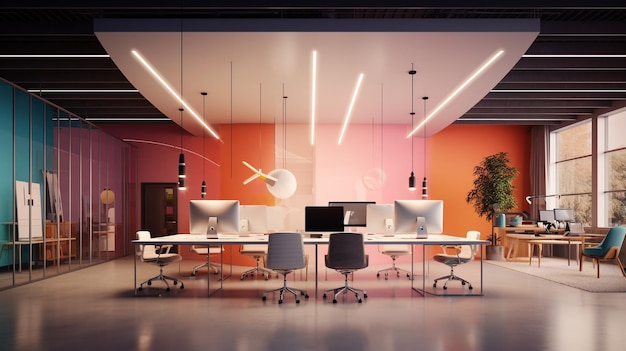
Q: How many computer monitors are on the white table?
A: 6